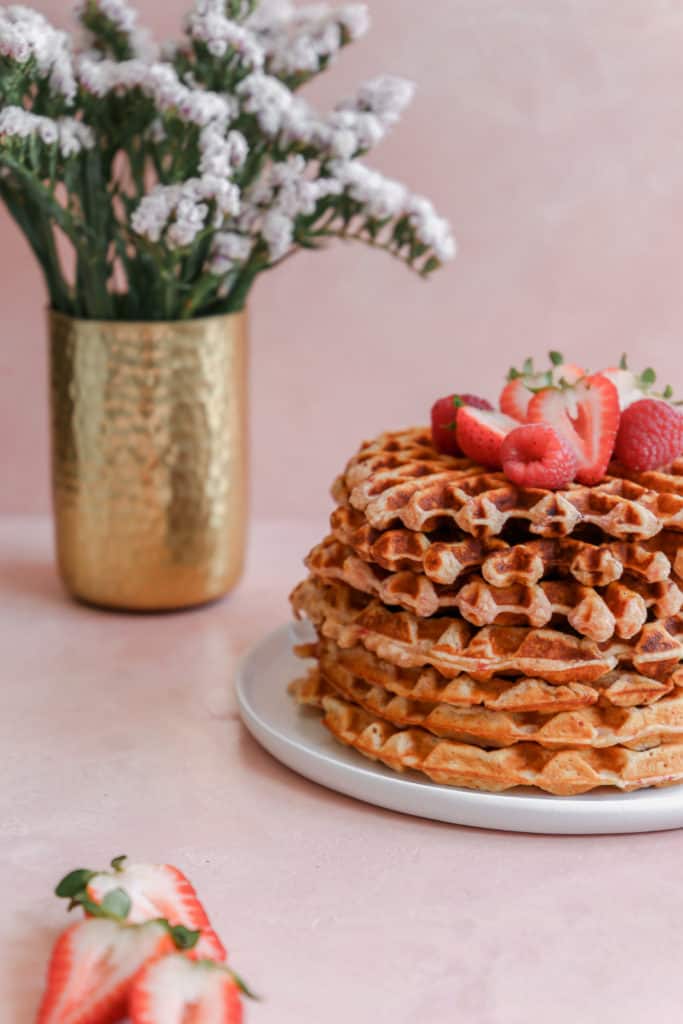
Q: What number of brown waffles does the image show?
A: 7